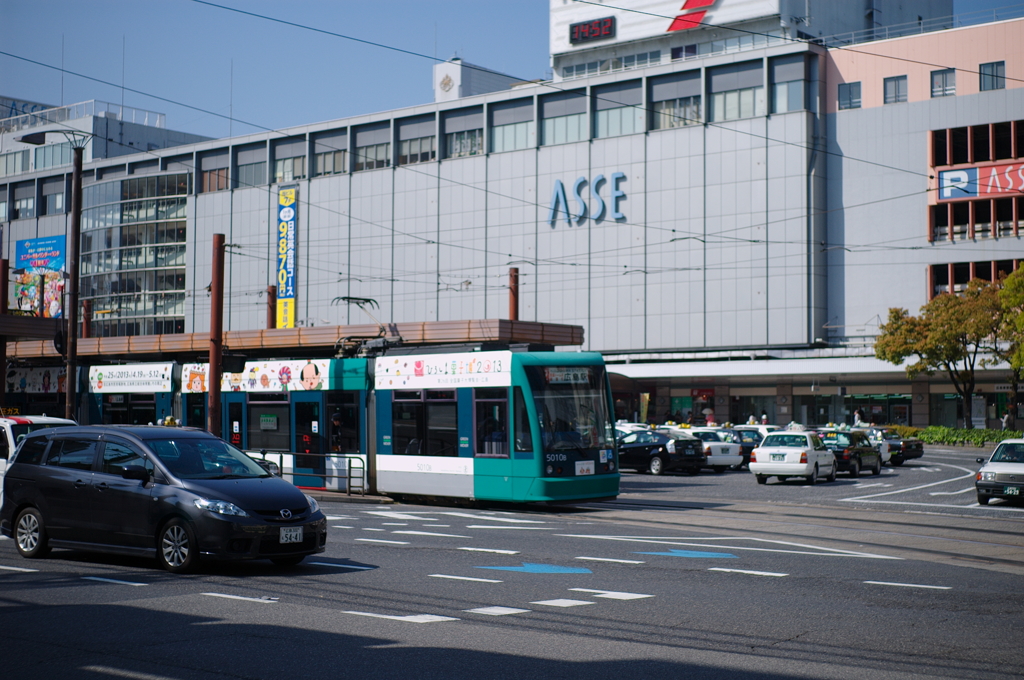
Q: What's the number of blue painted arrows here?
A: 2